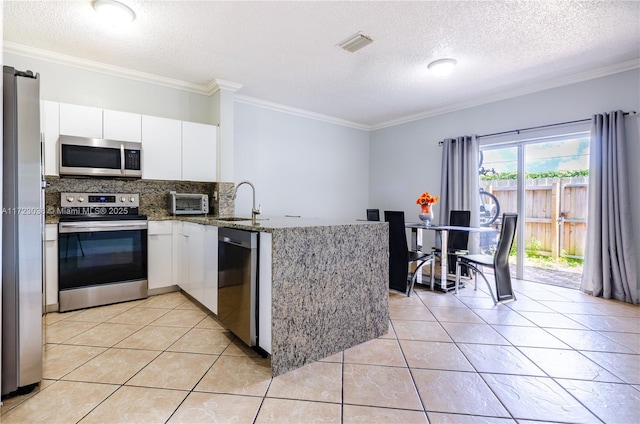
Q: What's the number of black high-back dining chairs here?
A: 4